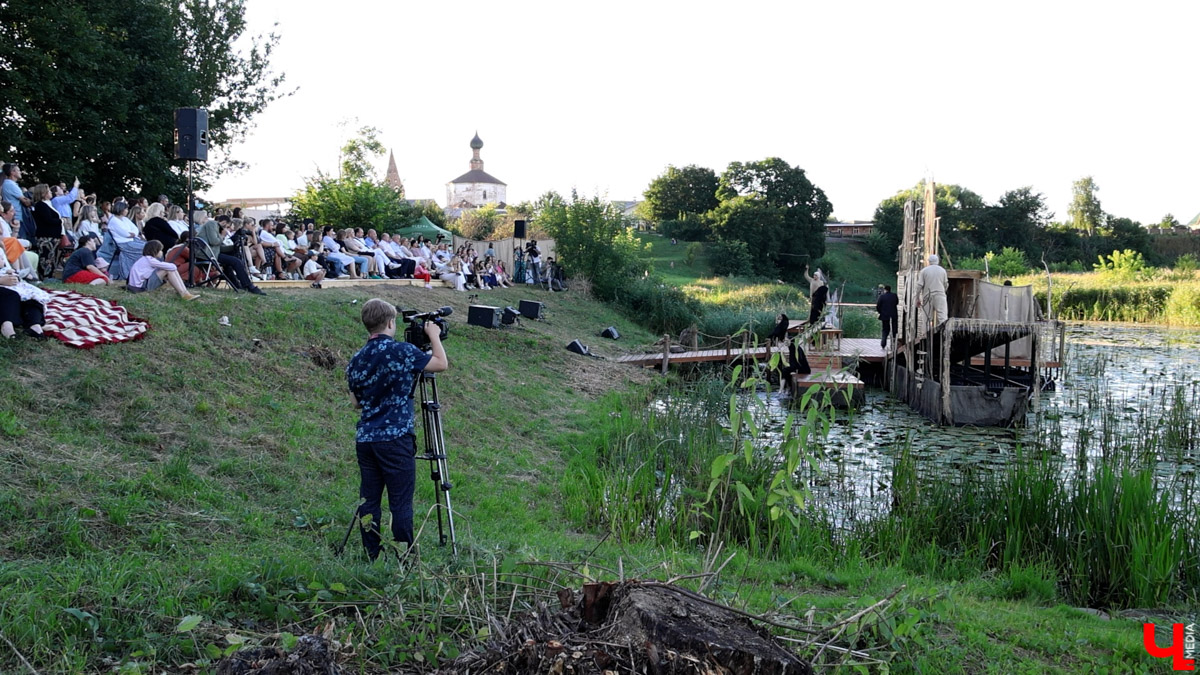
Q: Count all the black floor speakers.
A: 5